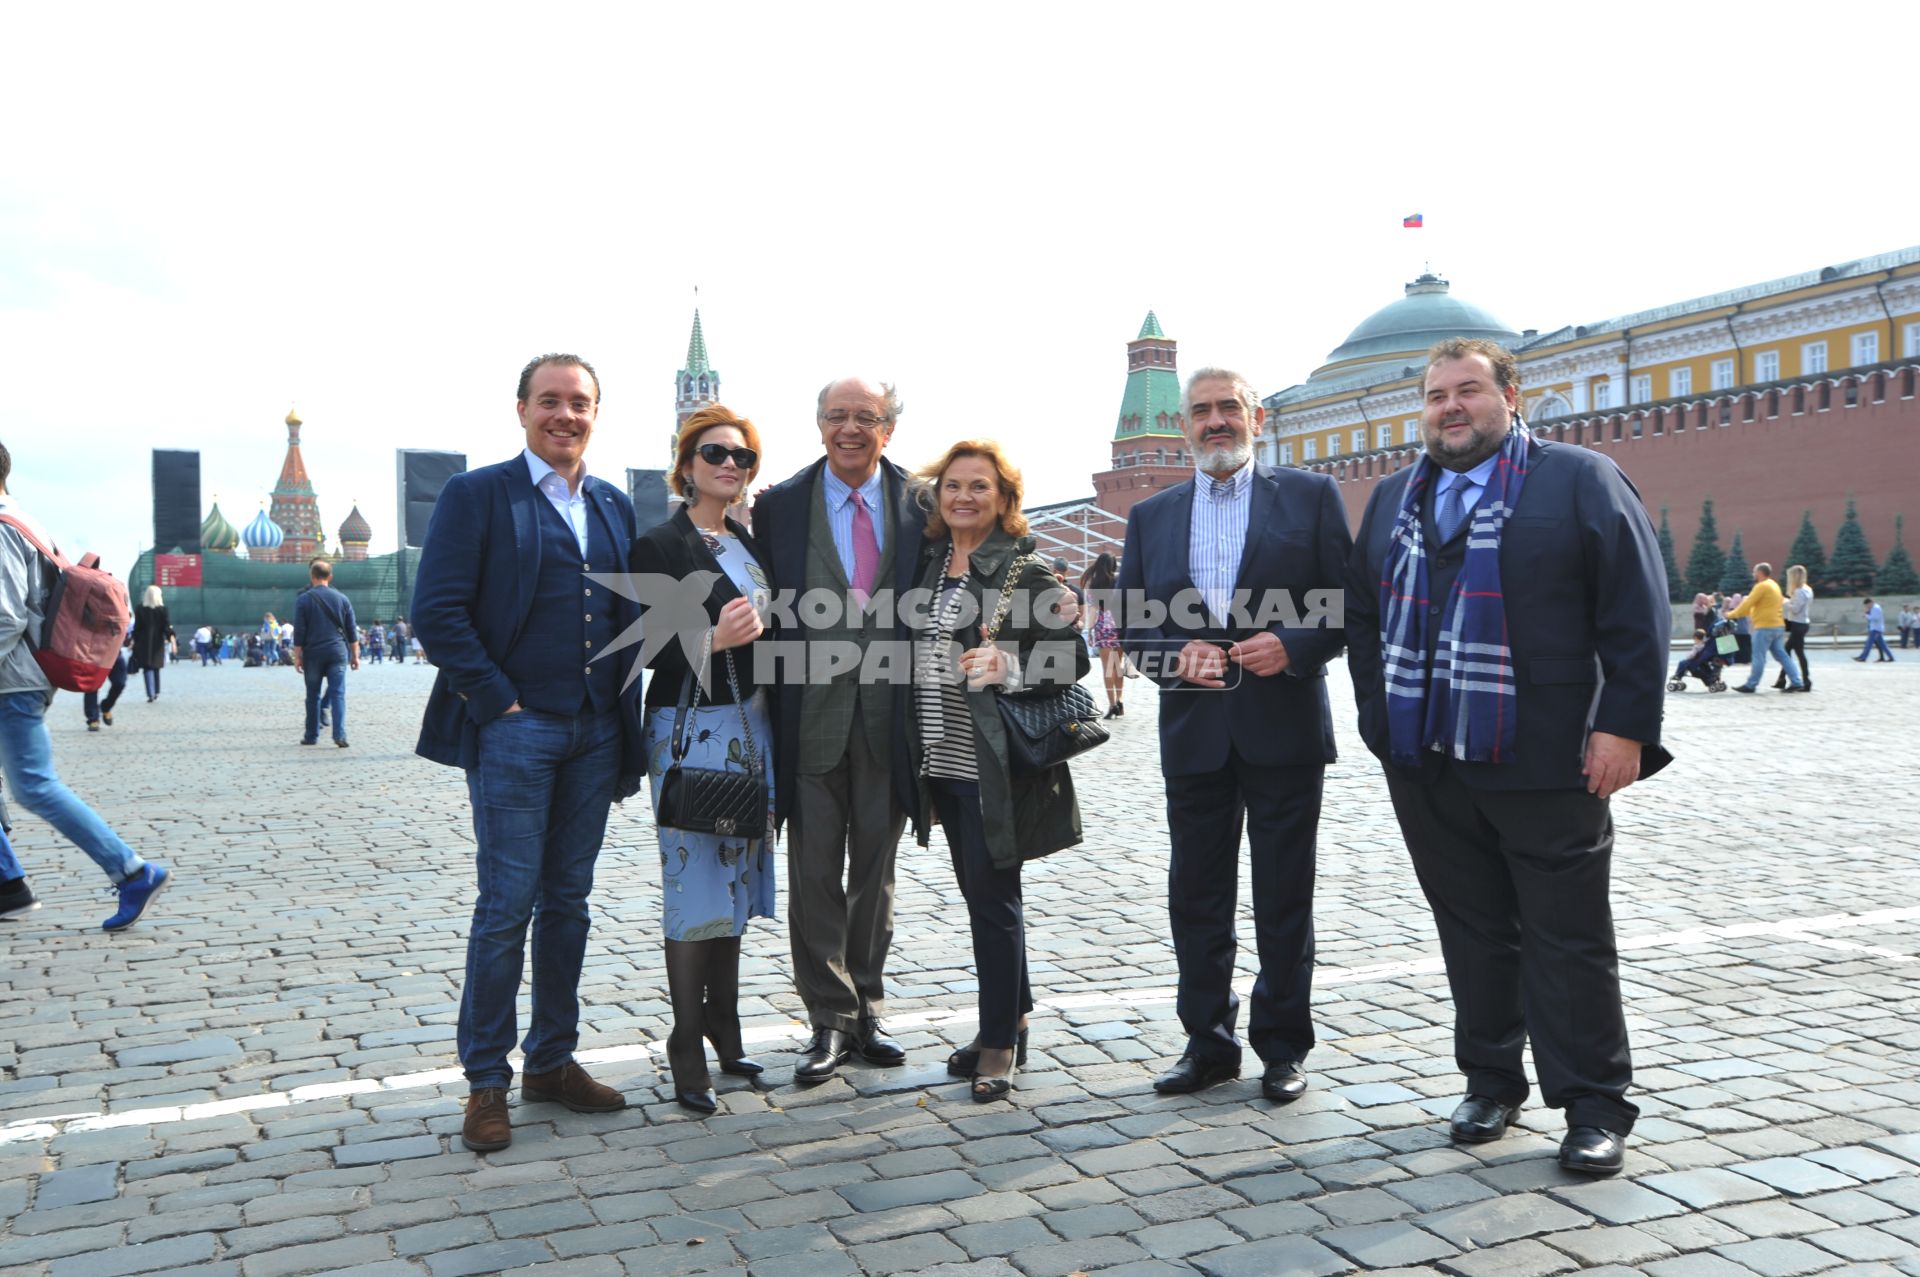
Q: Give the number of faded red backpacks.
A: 1